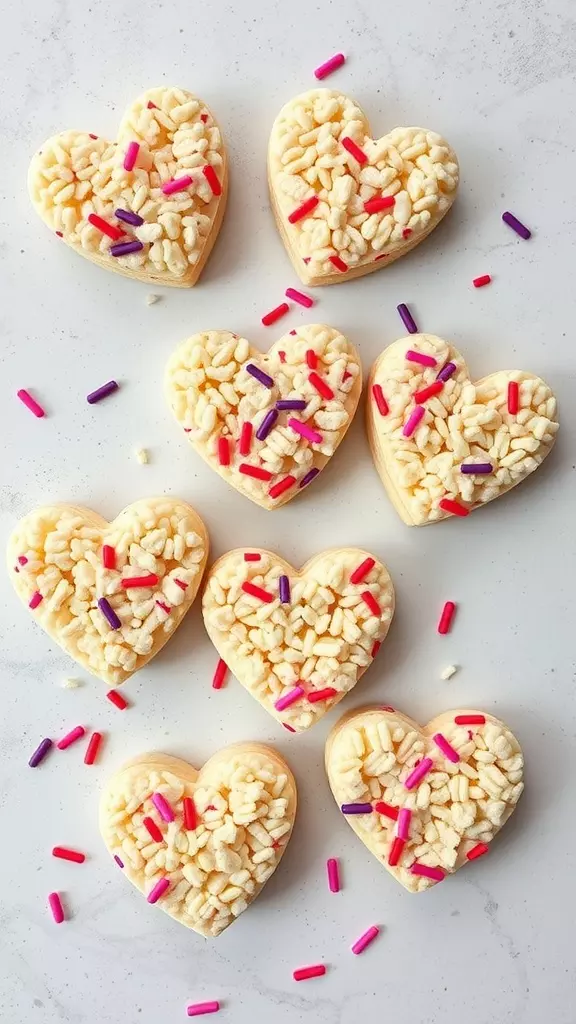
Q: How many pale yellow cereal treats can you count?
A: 8